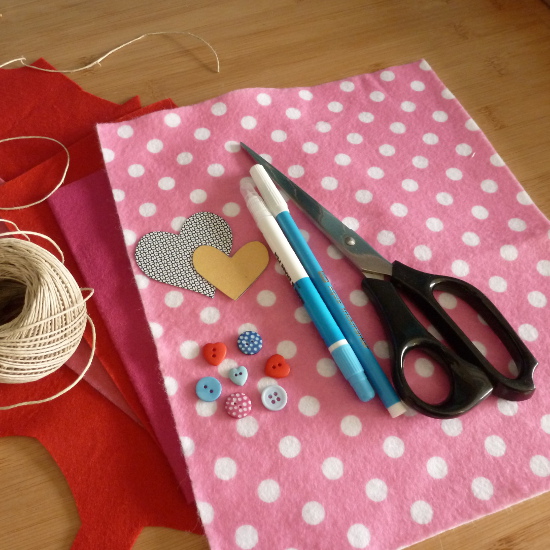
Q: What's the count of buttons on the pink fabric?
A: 7